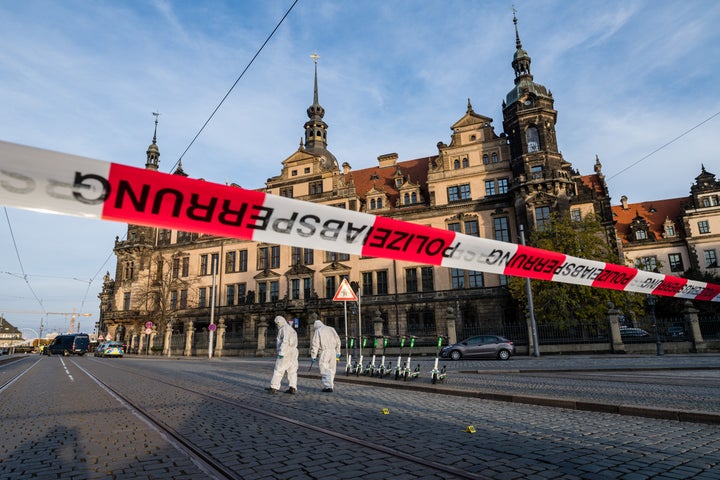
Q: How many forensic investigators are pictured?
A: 2